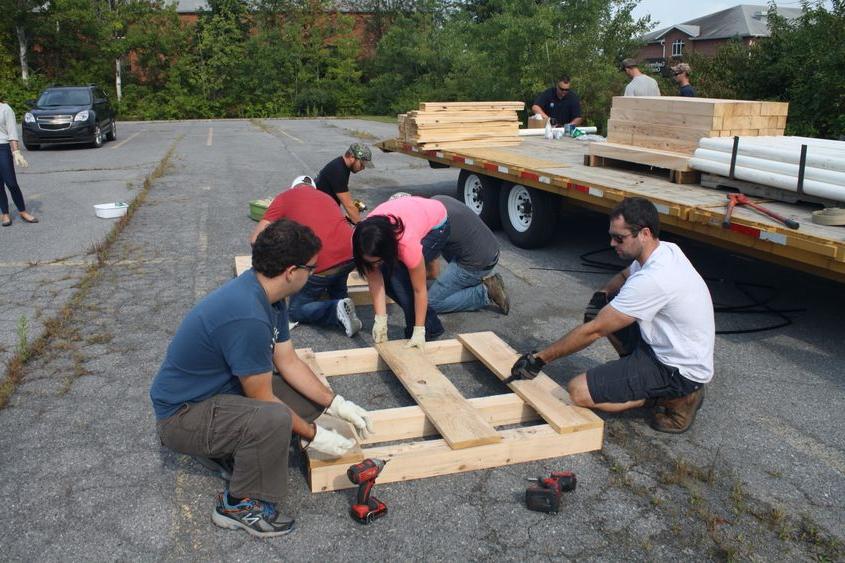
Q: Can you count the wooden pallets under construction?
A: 2